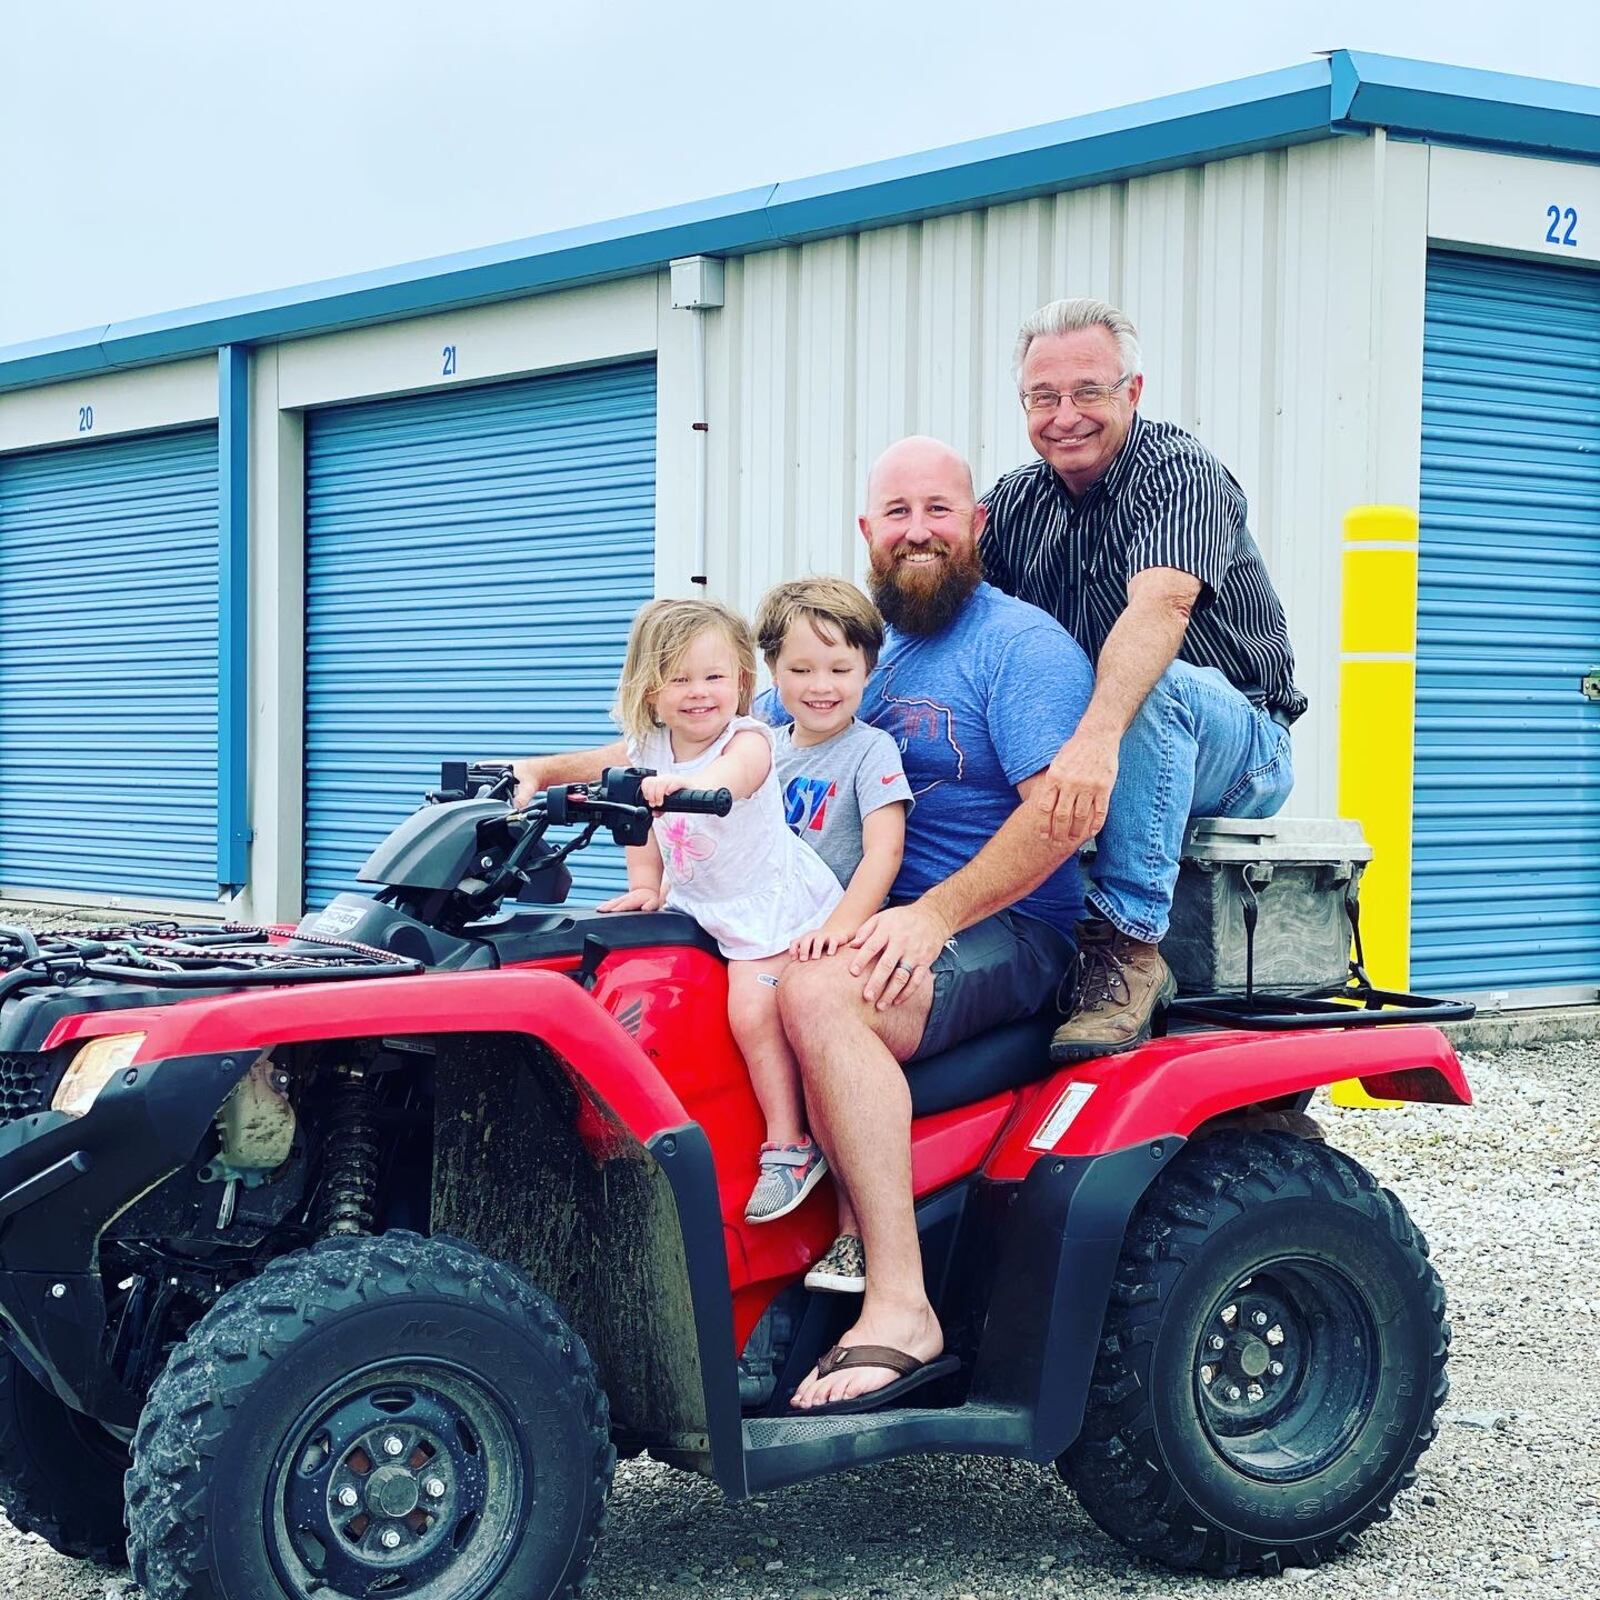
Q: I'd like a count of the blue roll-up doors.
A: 3